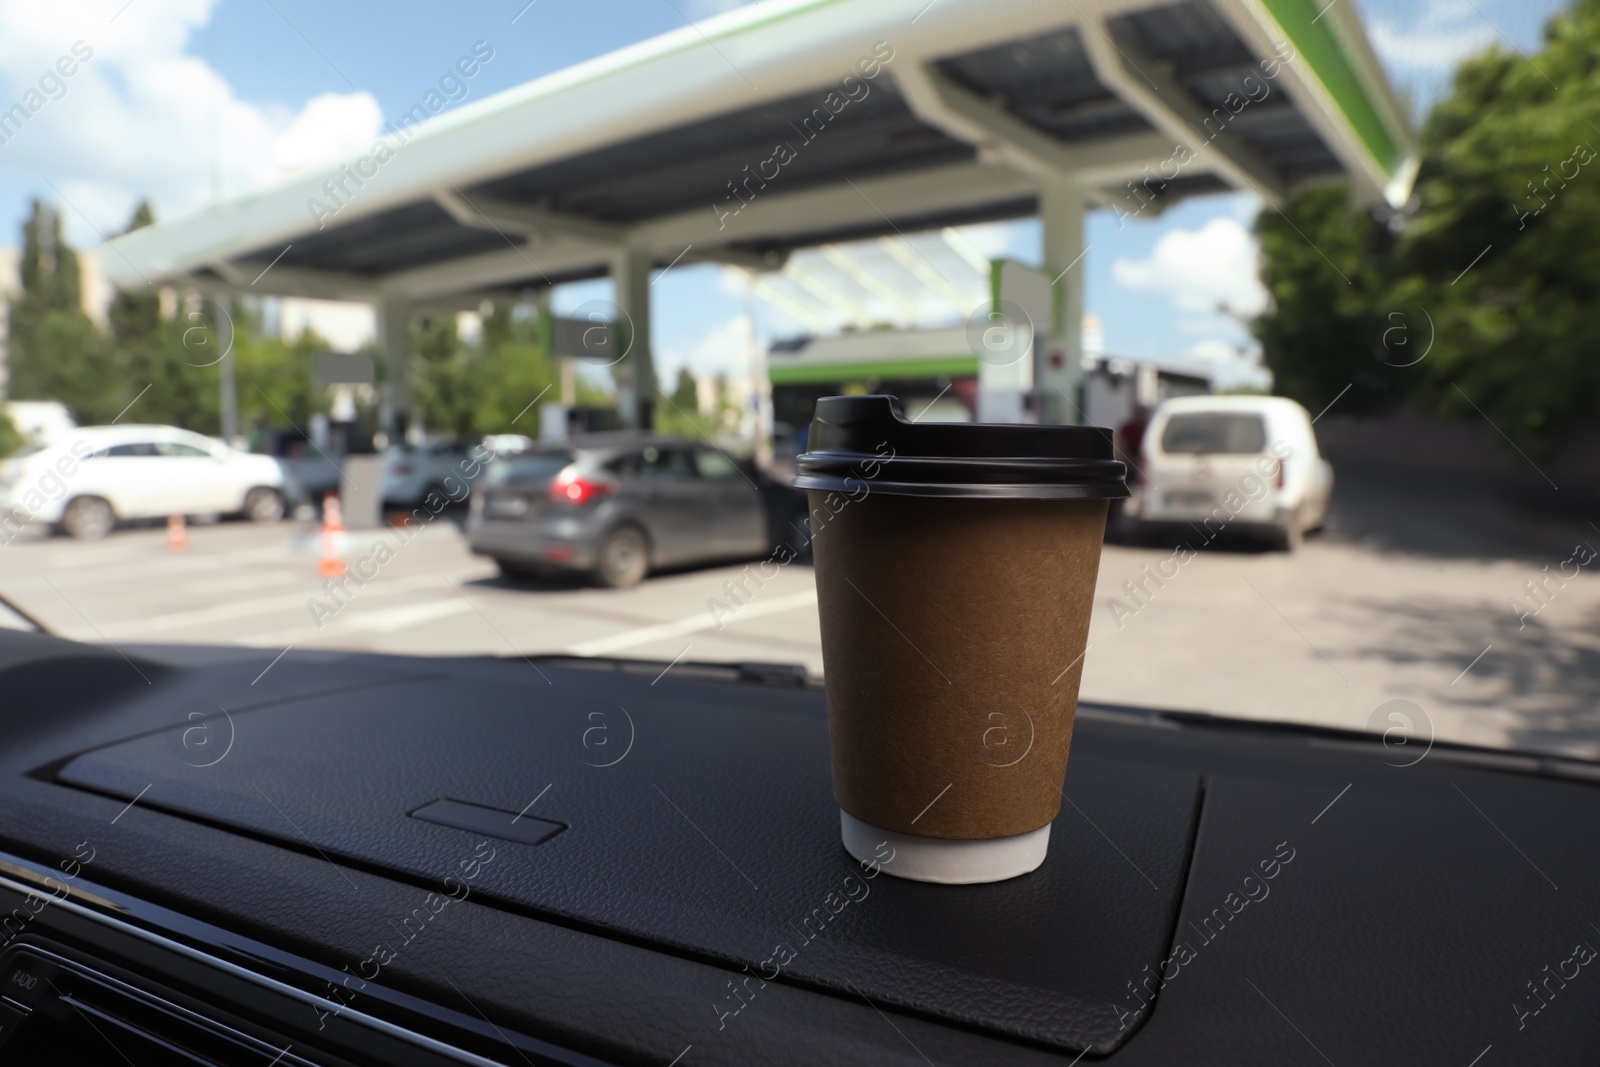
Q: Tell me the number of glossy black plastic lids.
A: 1